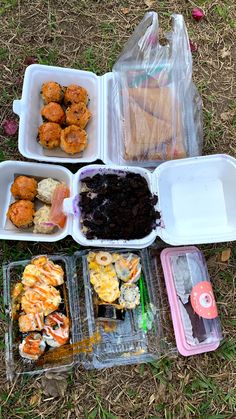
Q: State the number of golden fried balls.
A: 8